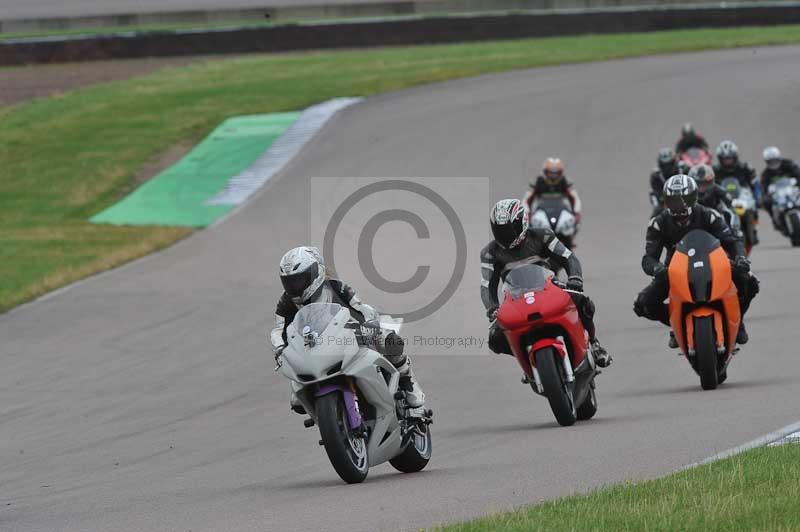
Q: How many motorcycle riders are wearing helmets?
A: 9